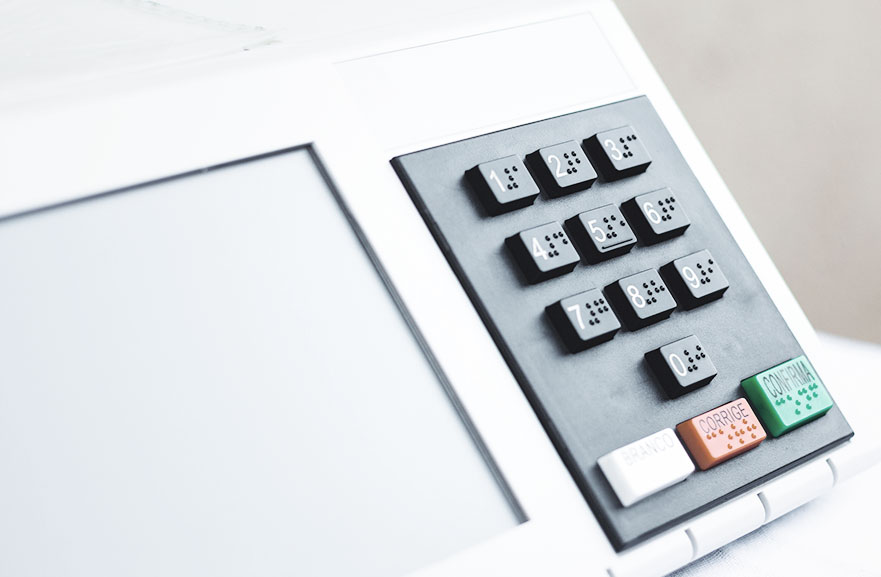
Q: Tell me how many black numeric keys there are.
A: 10